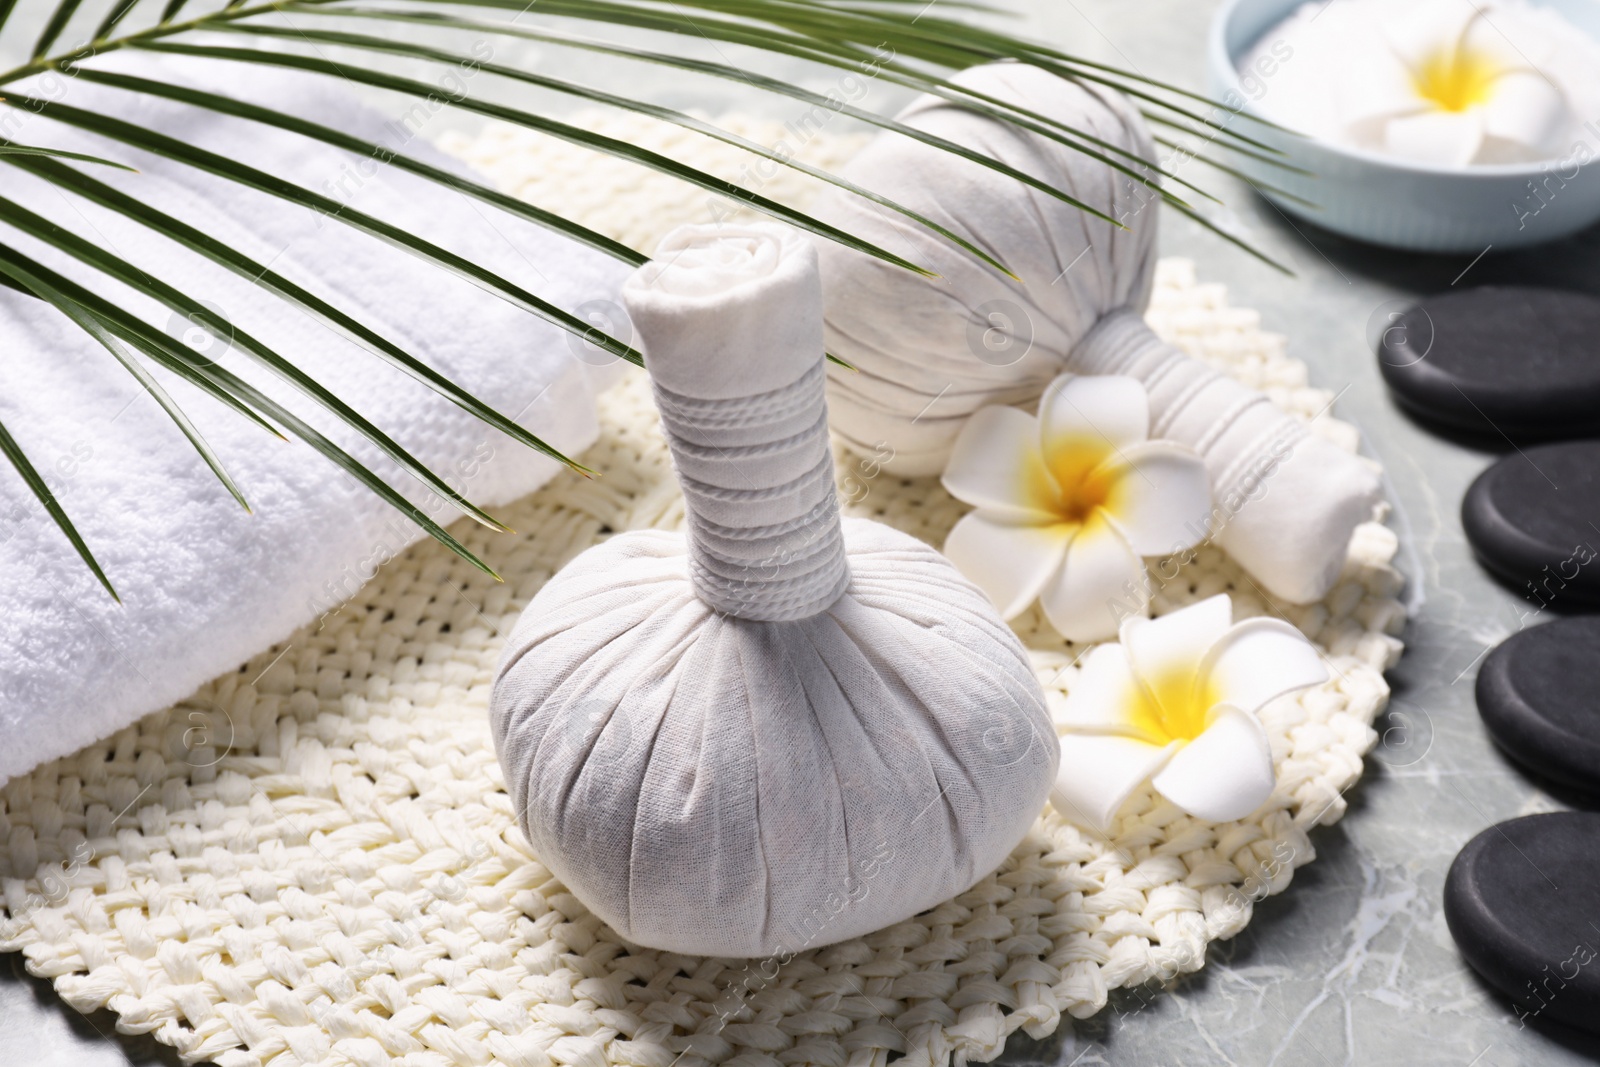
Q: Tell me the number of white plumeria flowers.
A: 3